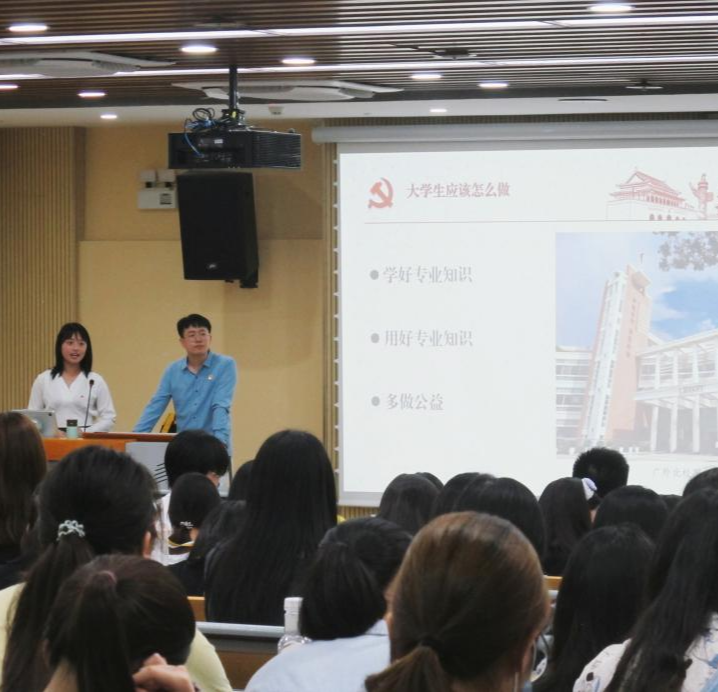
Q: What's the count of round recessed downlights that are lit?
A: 10